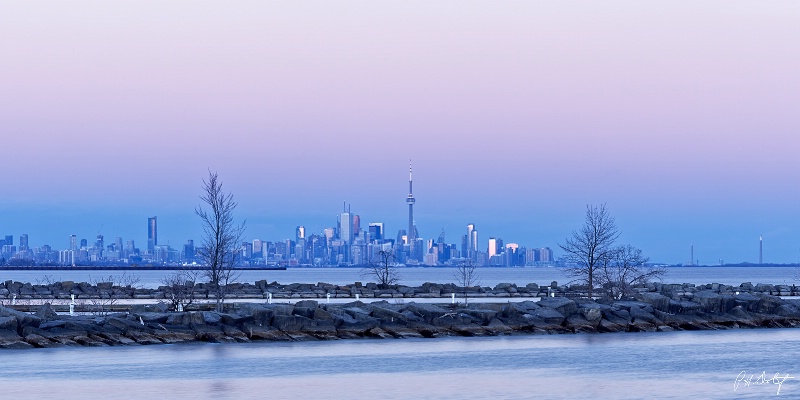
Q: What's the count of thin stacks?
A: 2